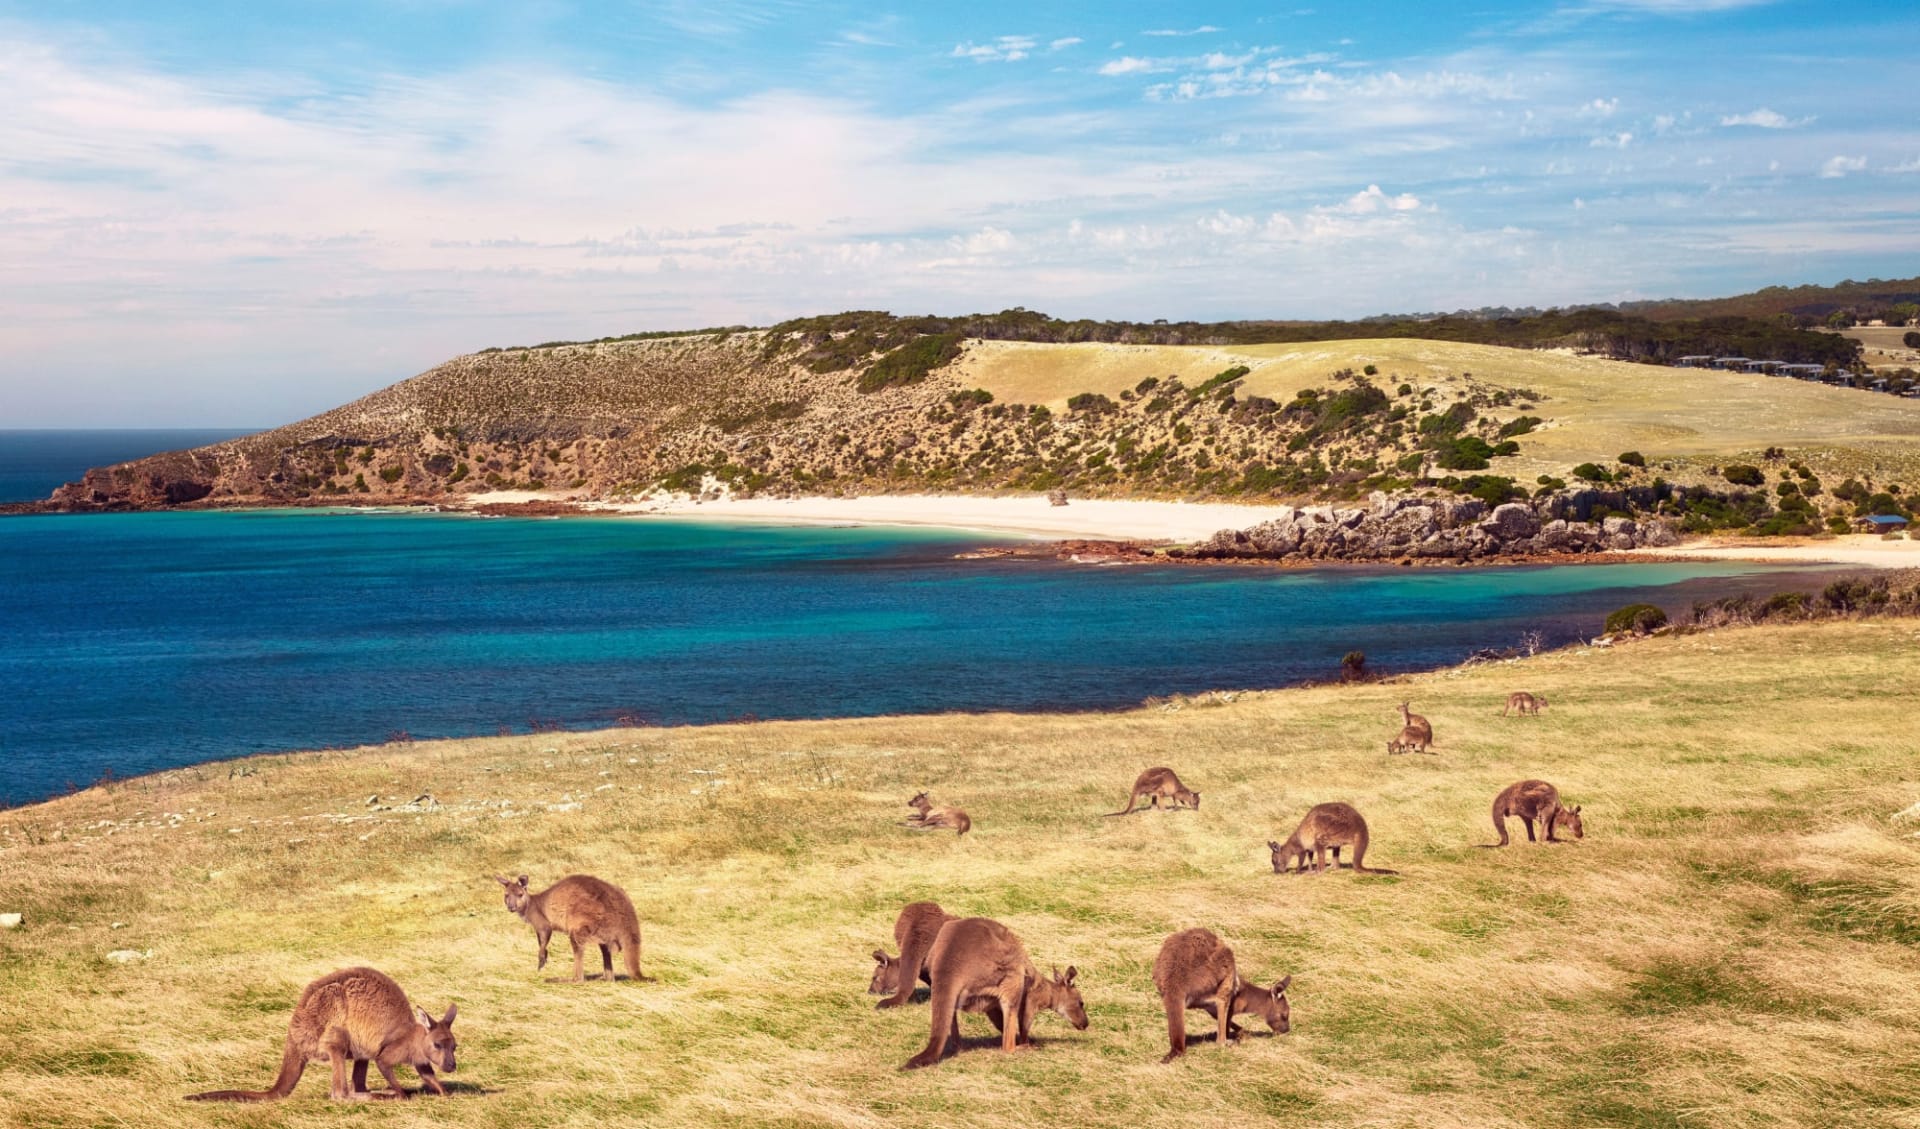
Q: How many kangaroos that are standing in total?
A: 11